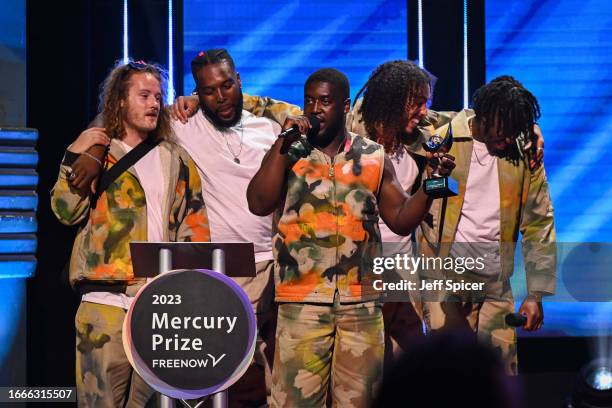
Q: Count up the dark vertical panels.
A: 2